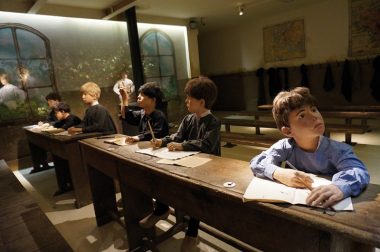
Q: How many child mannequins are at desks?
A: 6